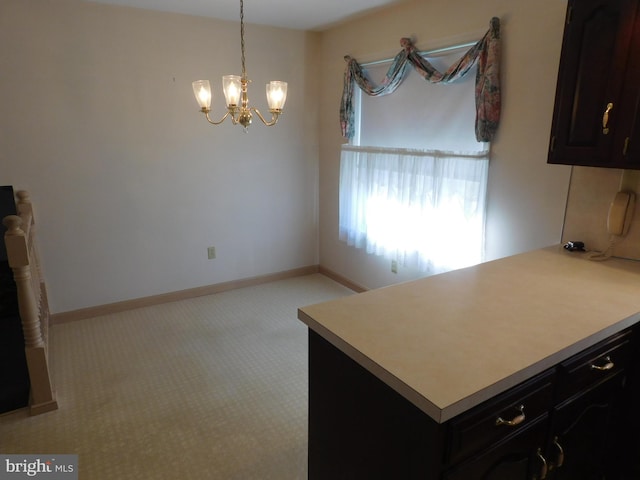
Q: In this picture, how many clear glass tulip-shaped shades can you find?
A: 4